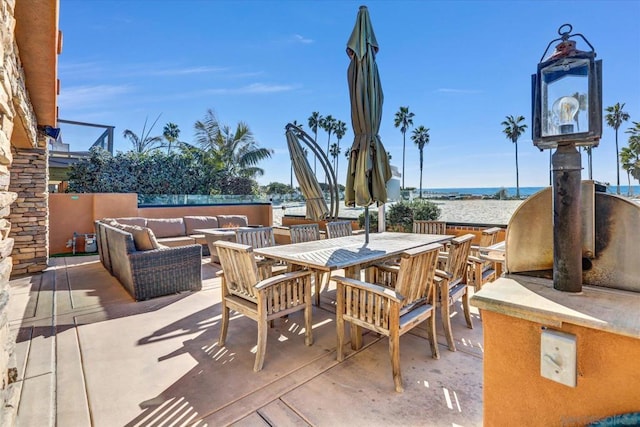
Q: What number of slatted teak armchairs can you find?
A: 8